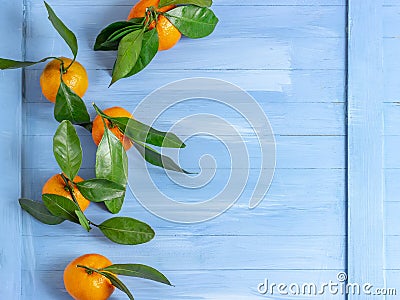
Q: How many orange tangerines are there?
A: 5